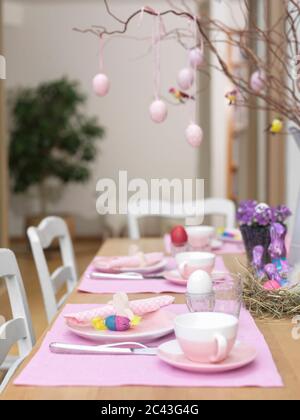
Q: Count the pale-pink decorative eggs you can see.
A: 6